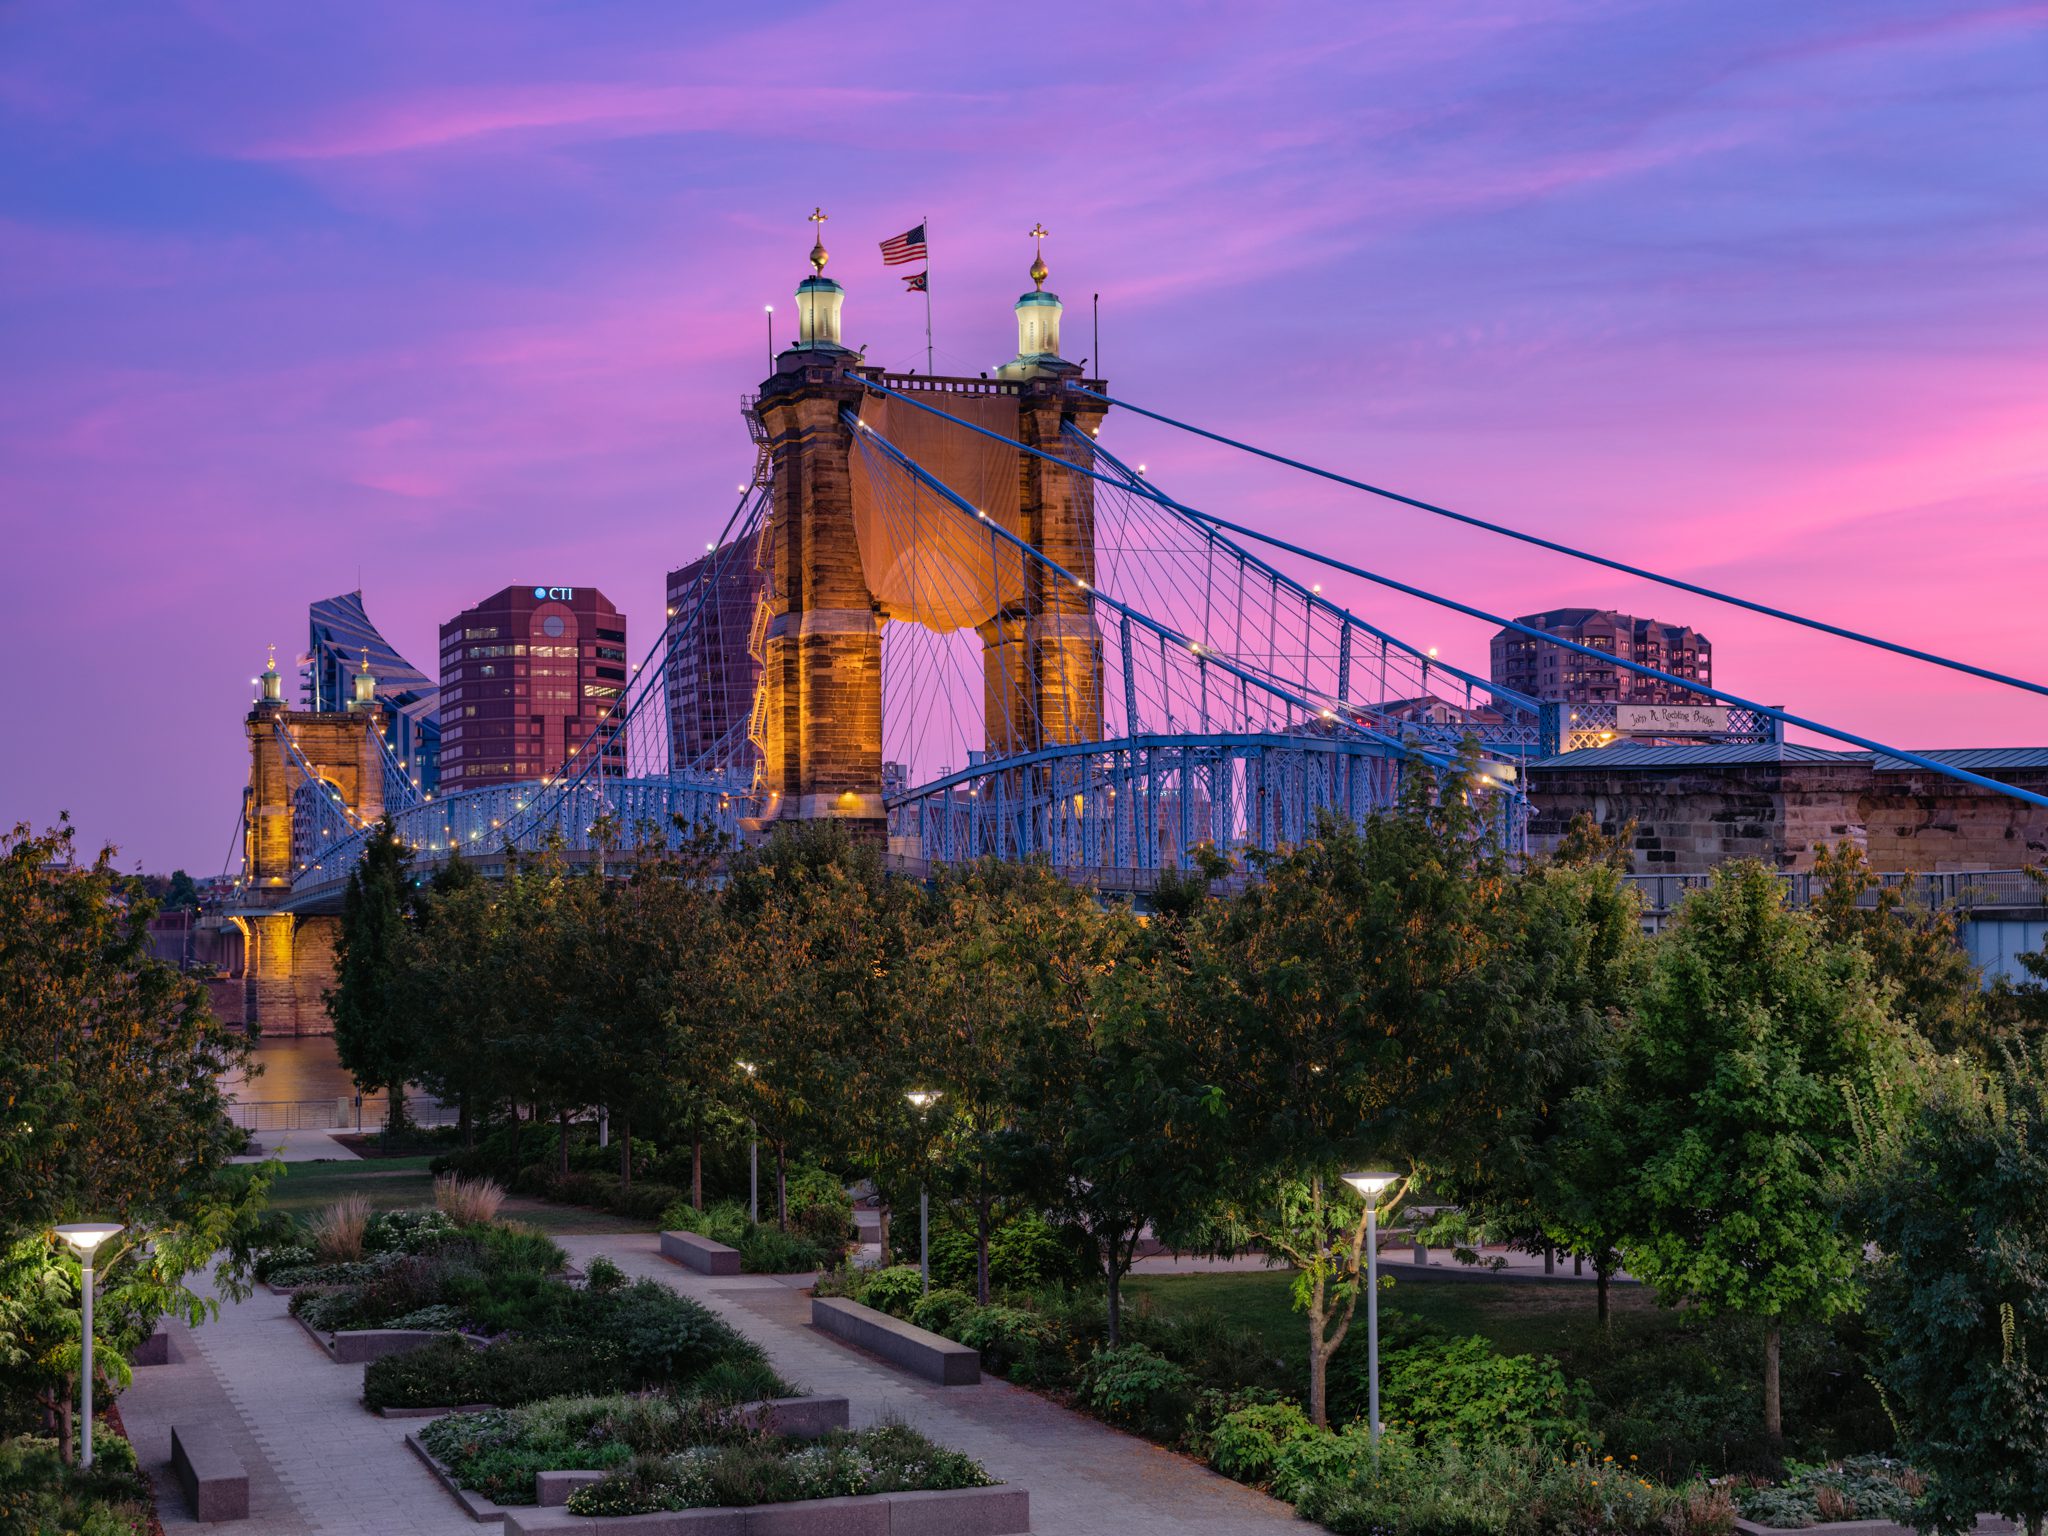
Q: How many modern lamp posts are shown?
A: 4